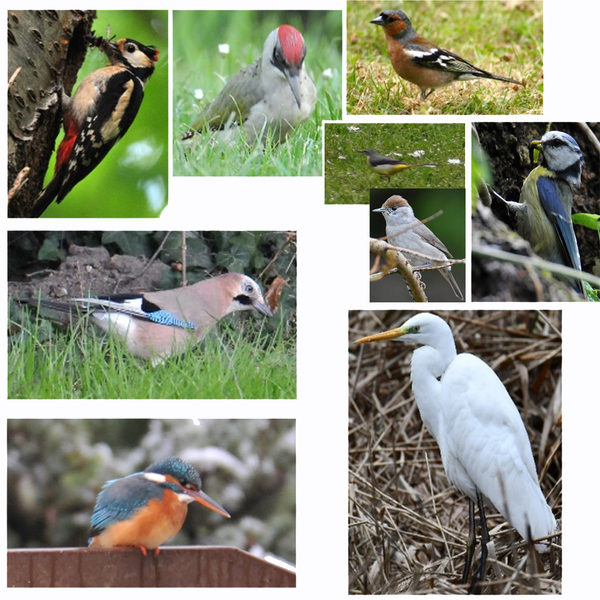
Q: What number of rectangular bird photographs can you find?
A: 9